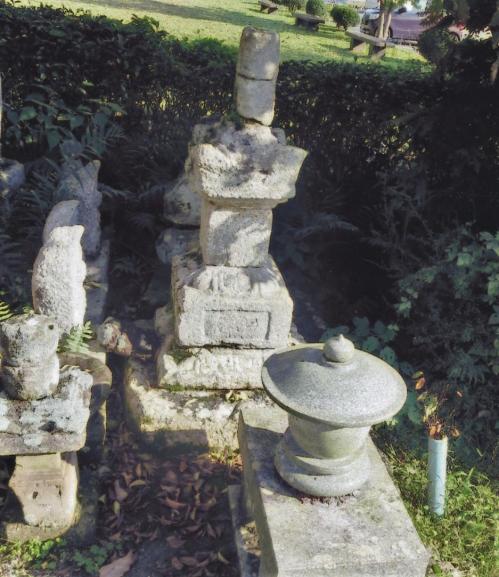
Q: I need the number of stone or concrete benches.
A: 3